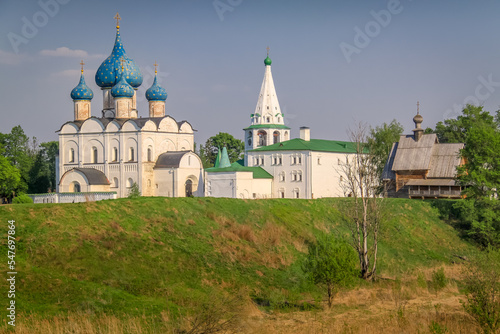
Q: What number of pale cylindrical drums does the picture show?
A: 4